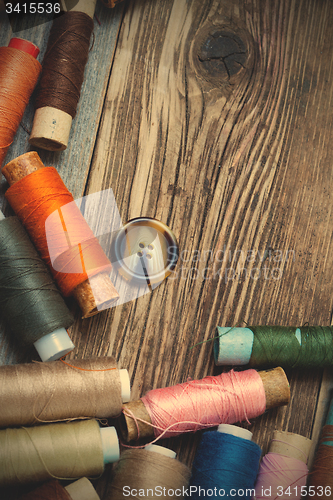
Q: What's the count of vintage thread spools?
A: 13